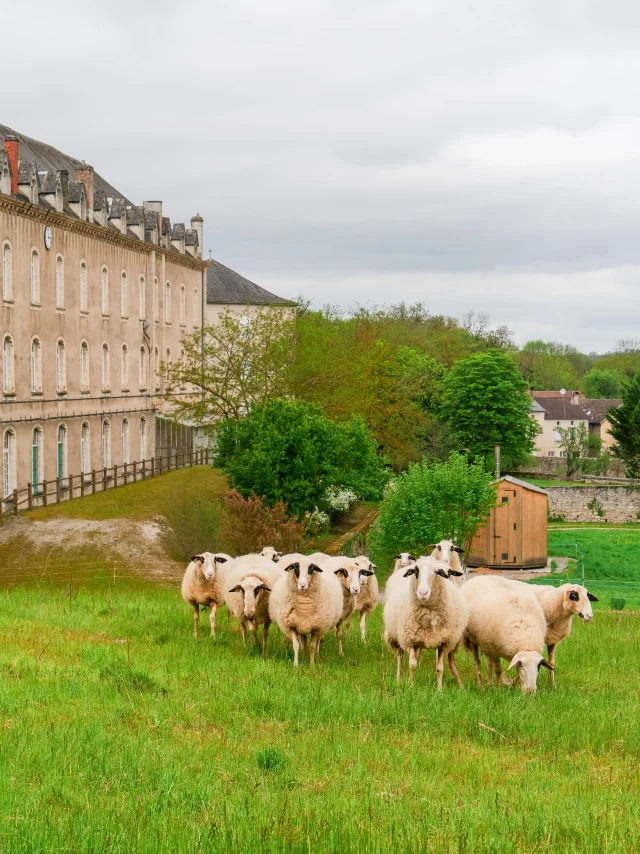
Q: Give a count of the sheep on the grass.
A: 11